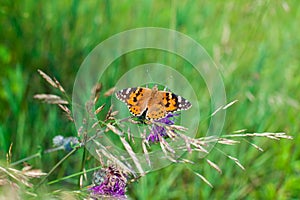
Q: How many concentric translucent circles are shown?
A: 2